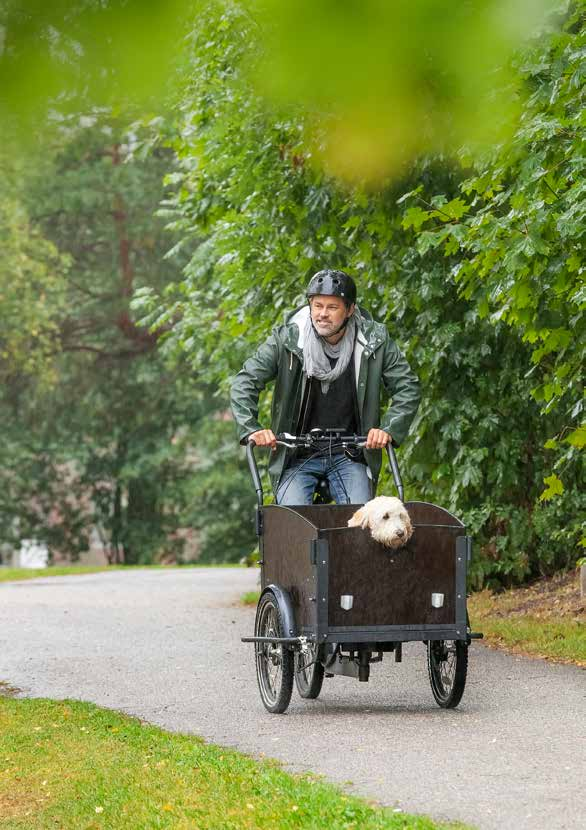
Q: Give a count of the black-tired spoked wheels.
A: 3